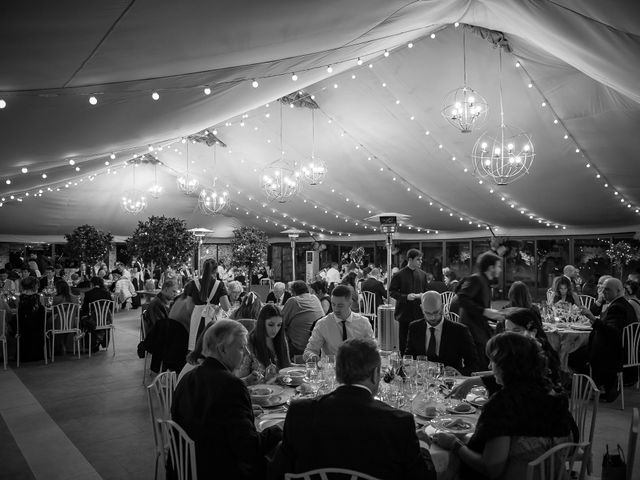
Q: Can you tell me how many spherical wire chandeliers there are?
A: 8